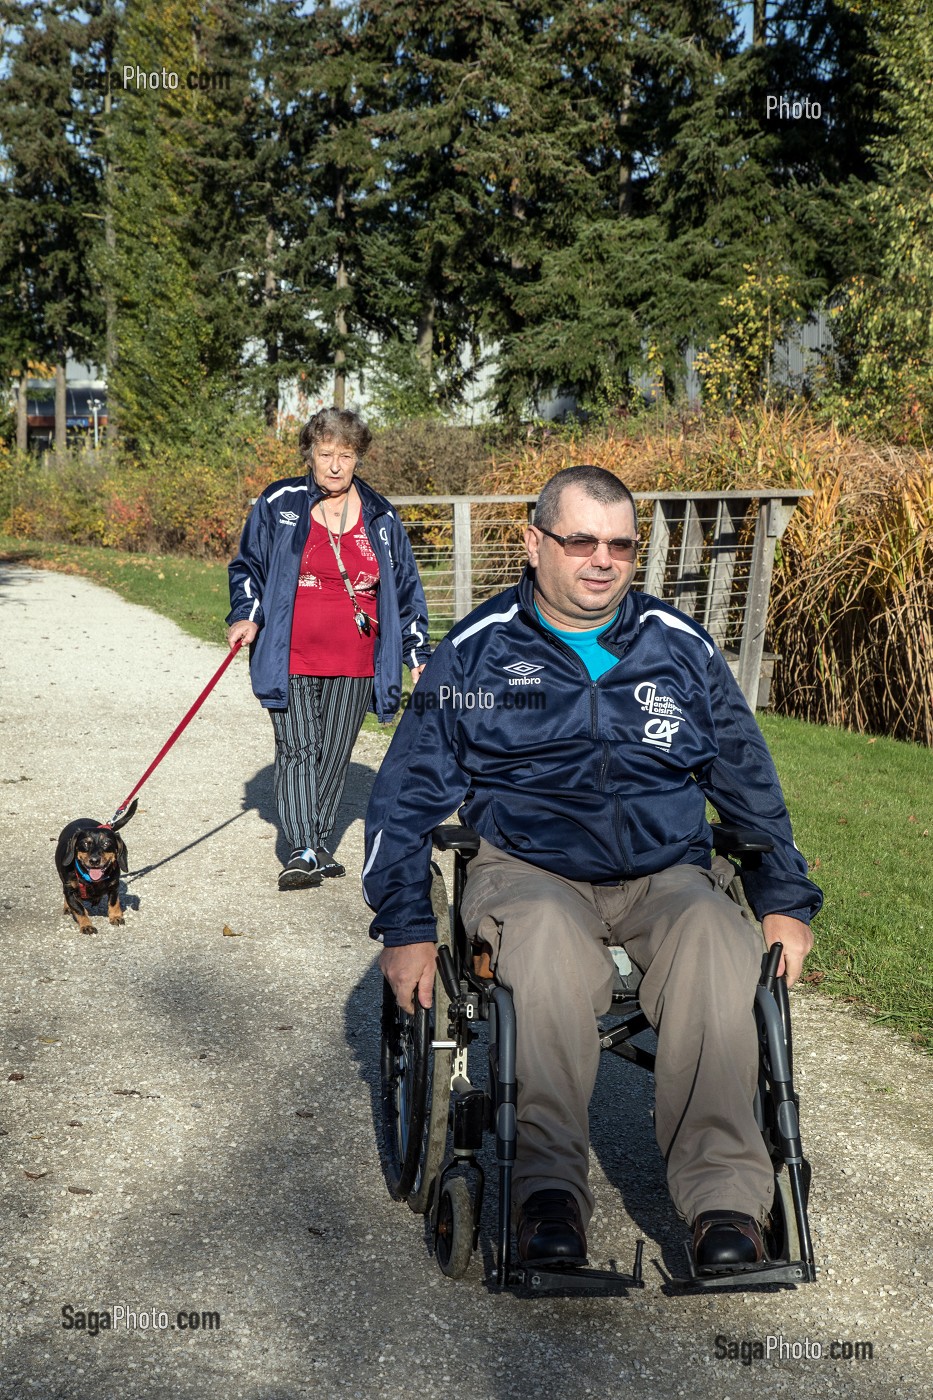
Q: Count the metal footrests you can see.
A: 2